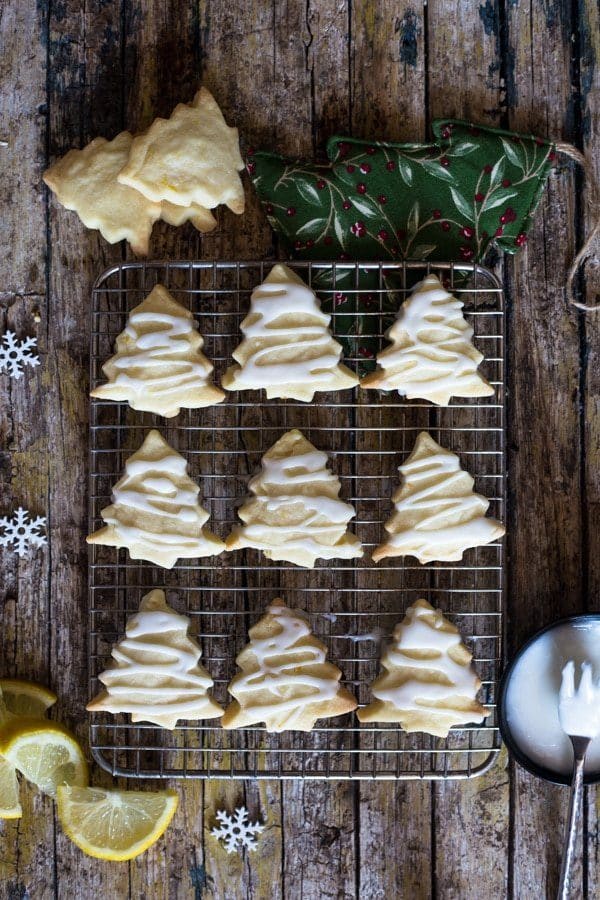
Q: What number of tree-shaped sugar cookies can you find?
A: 12